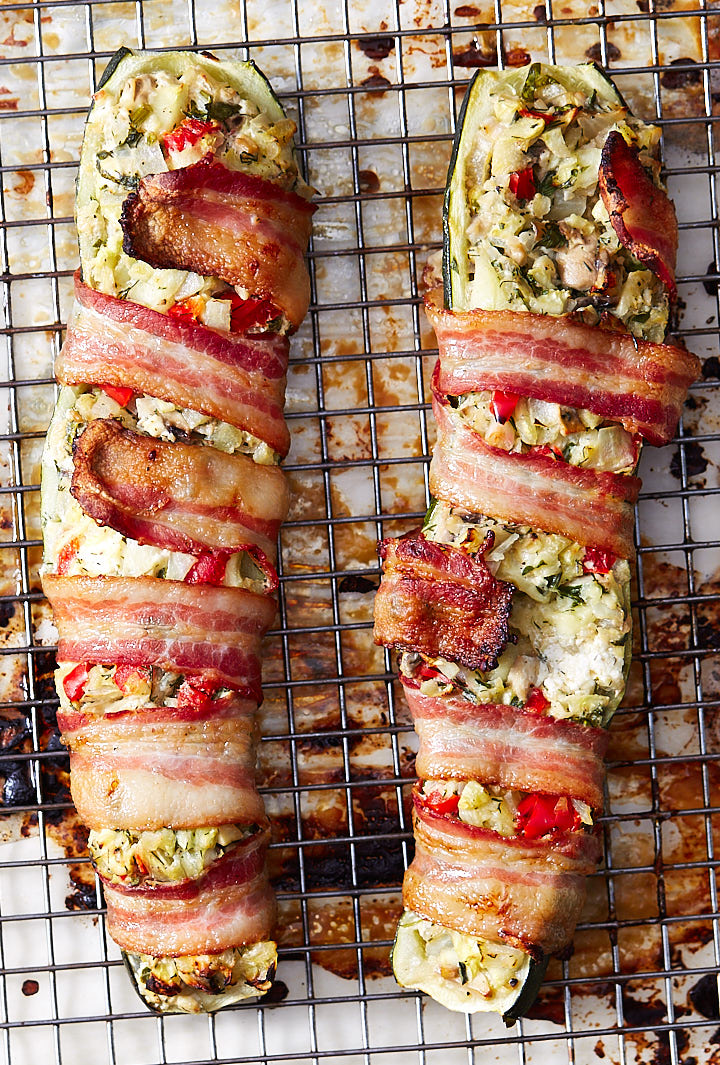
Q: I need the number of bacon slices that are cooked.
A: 12